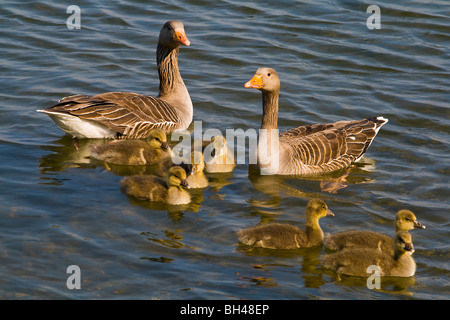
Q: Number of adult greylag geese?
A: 2